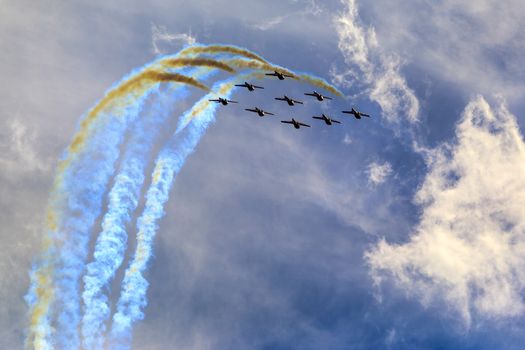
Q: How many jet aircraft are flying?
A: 9